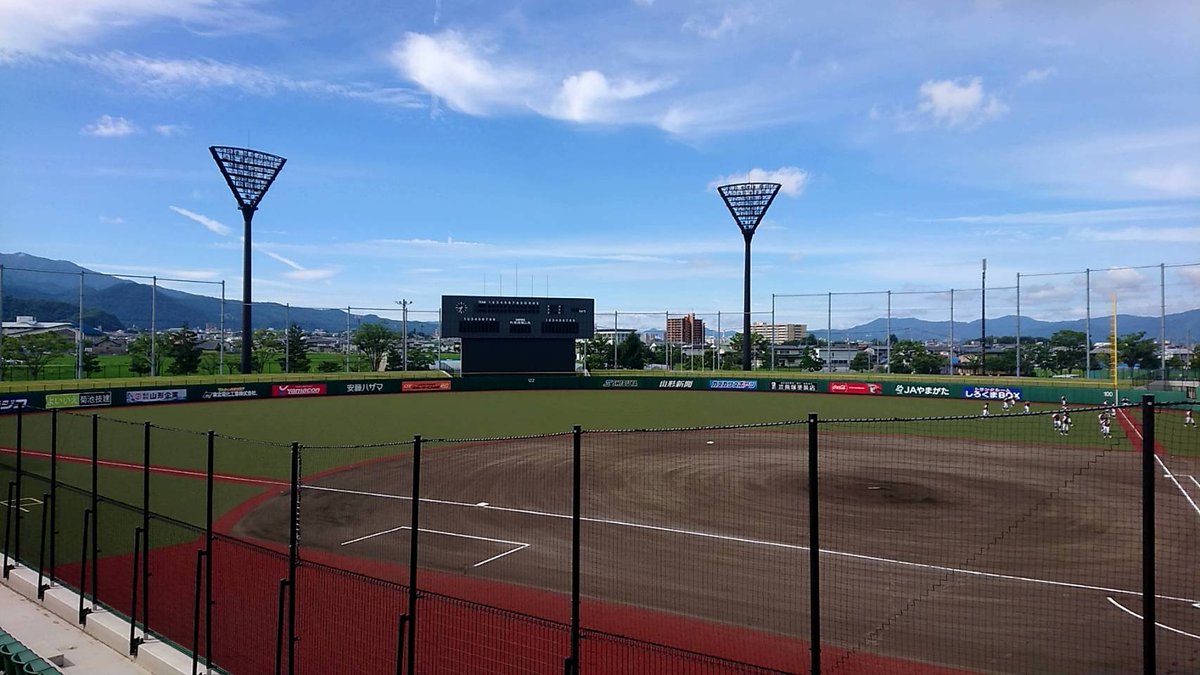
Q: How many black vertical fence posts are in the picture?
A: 10